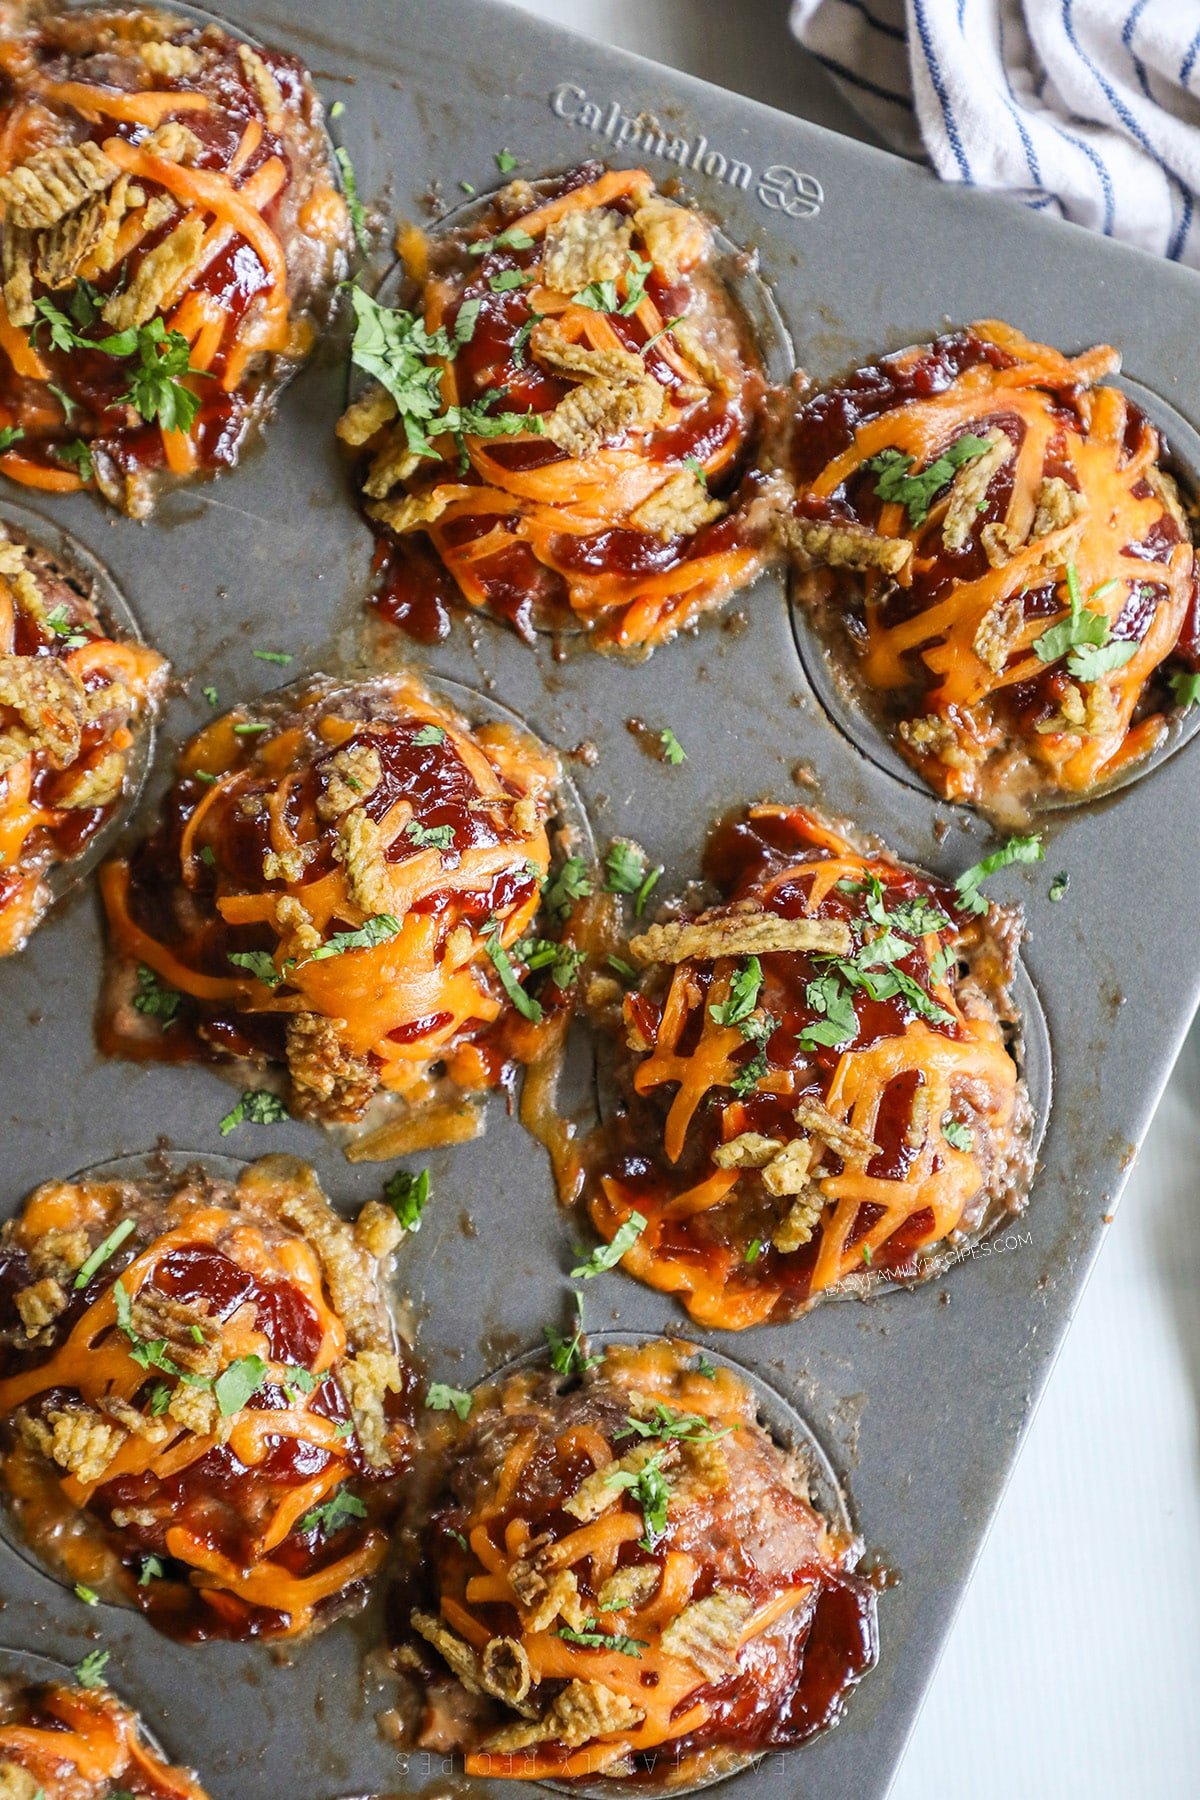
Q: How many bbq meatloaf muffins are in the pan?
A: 9